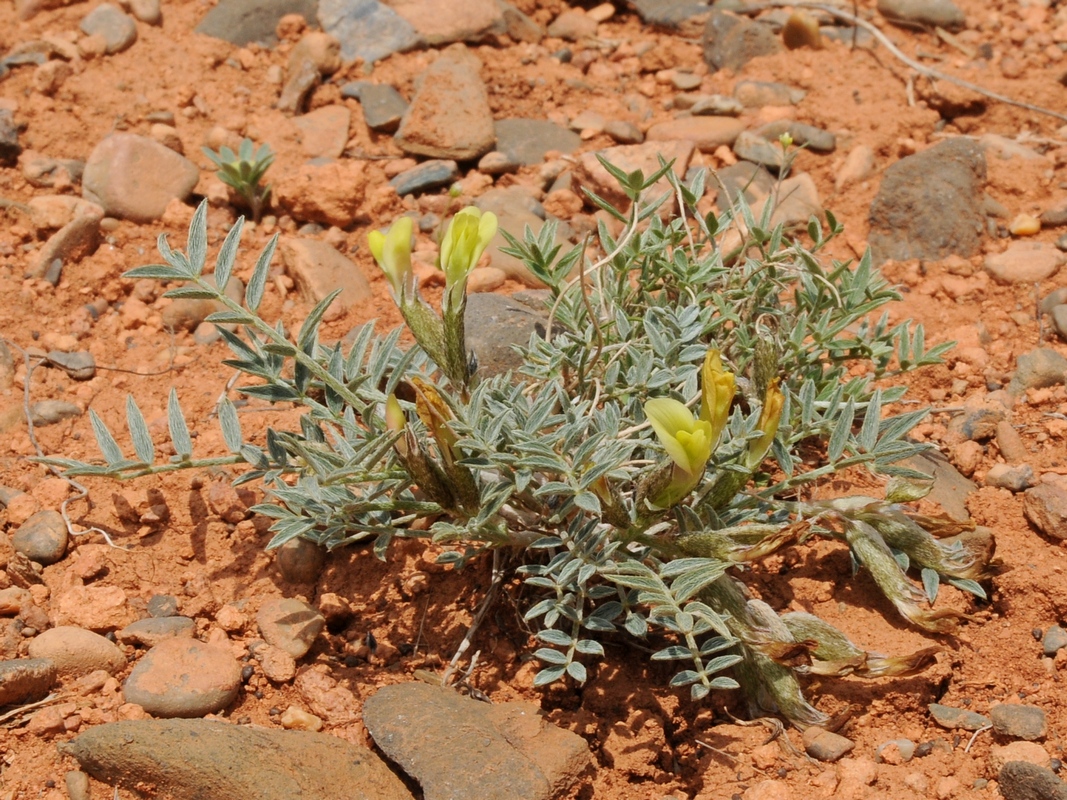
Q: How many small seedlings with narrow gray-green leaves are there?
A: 1